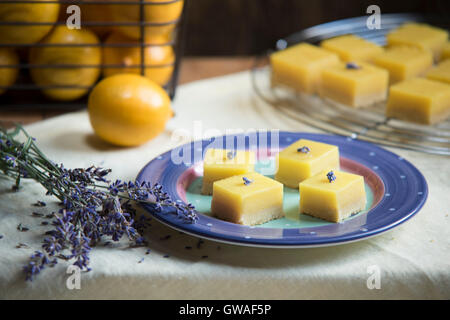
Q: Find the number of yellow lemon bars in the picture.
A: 12